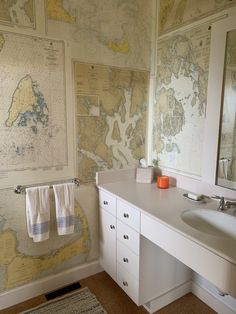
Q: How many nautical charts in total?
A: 7